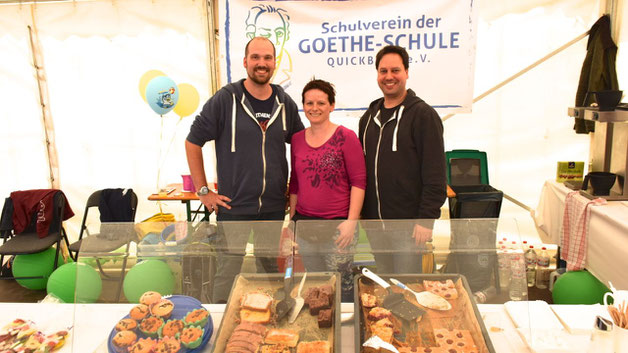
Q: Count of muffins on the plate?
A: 11